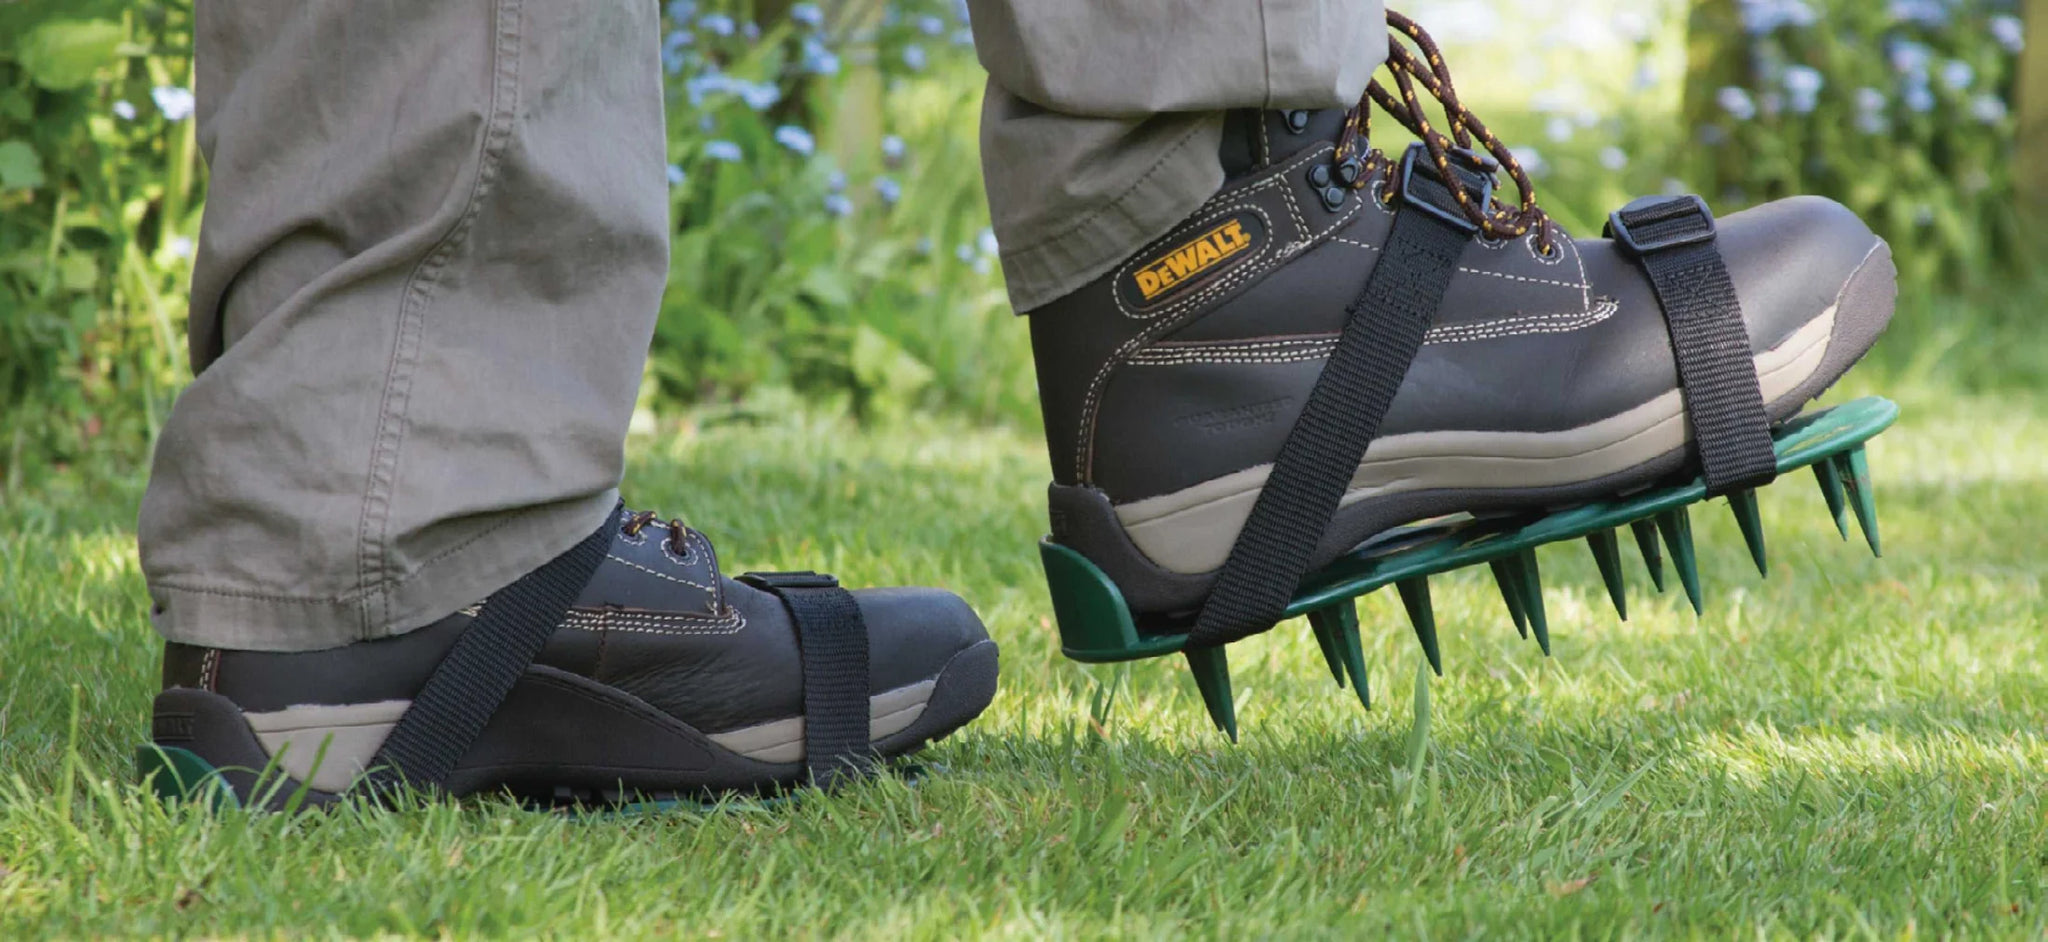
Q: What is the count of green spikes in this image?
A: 13